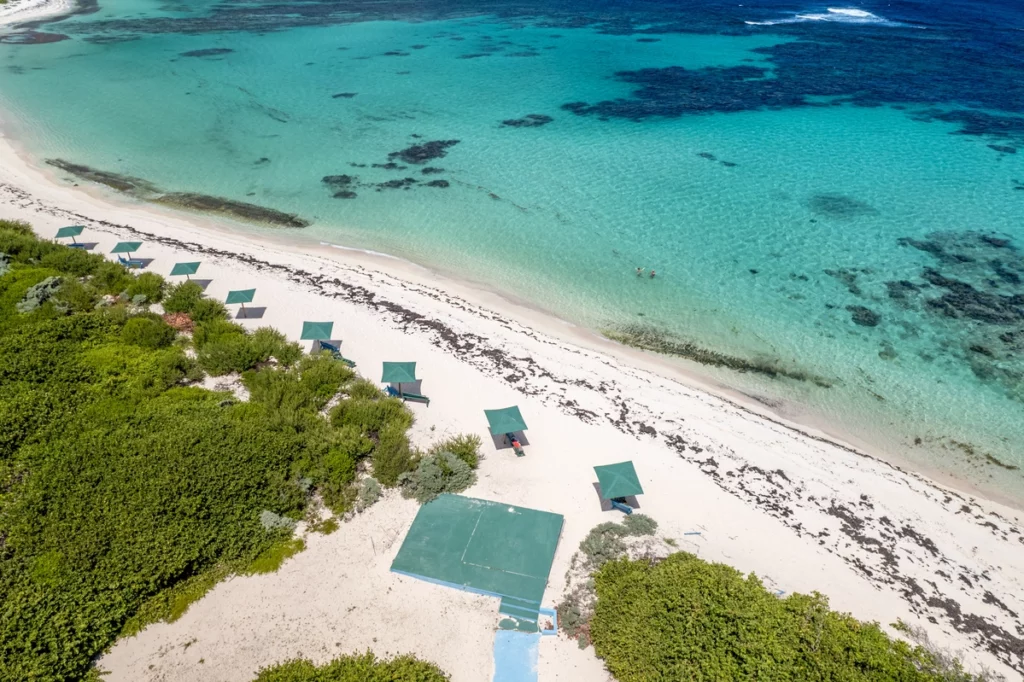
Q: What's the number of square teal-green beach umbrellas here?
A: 8